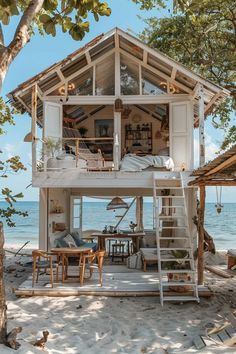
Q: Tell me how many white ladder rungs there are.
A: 11